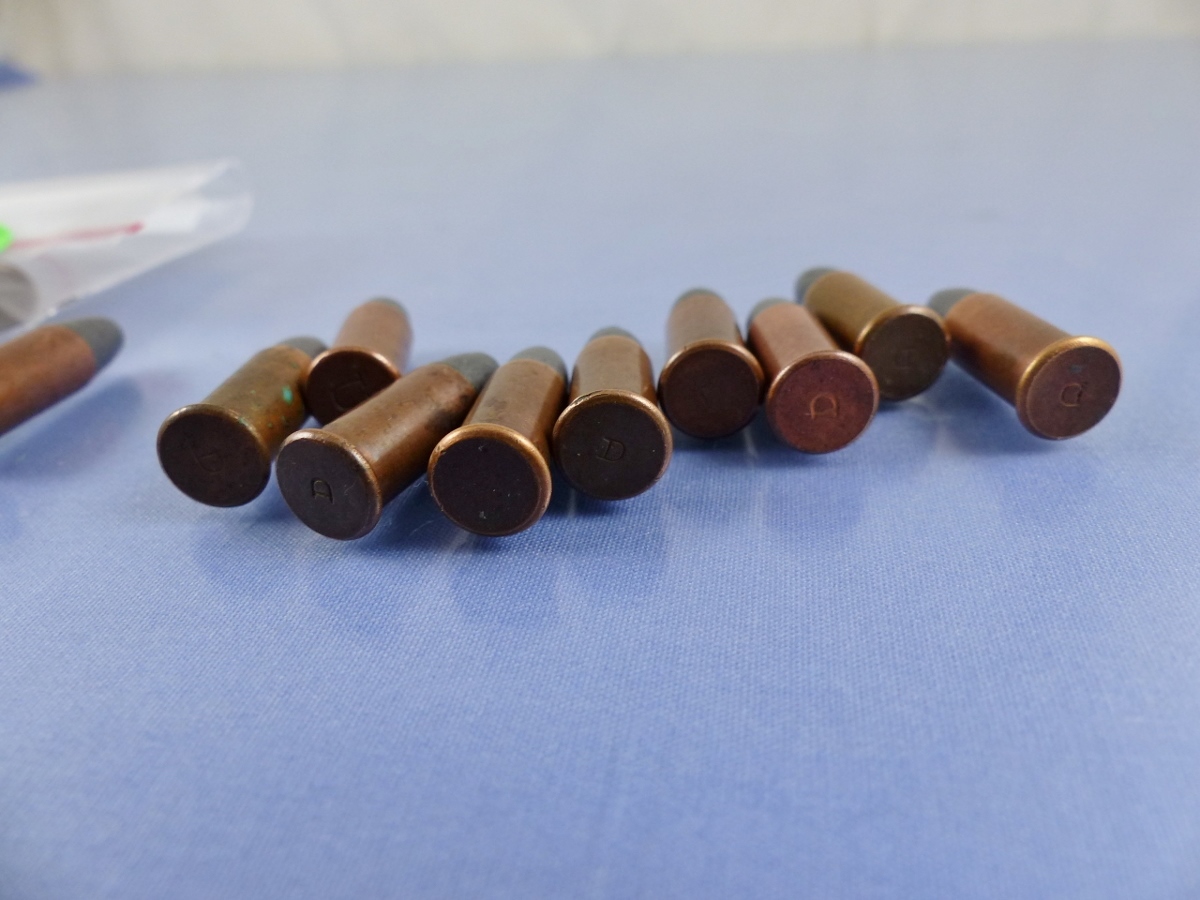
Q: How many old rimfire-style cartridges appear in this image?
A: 10